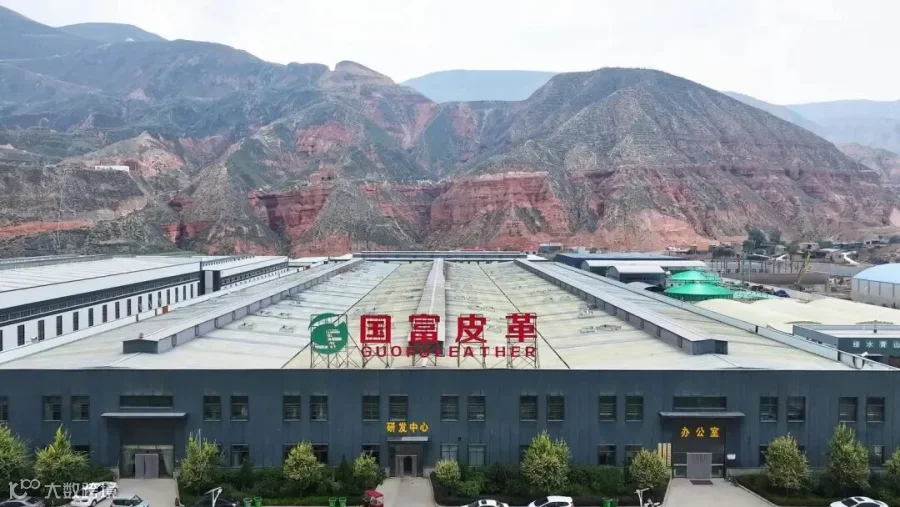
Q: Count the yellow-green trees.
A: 11